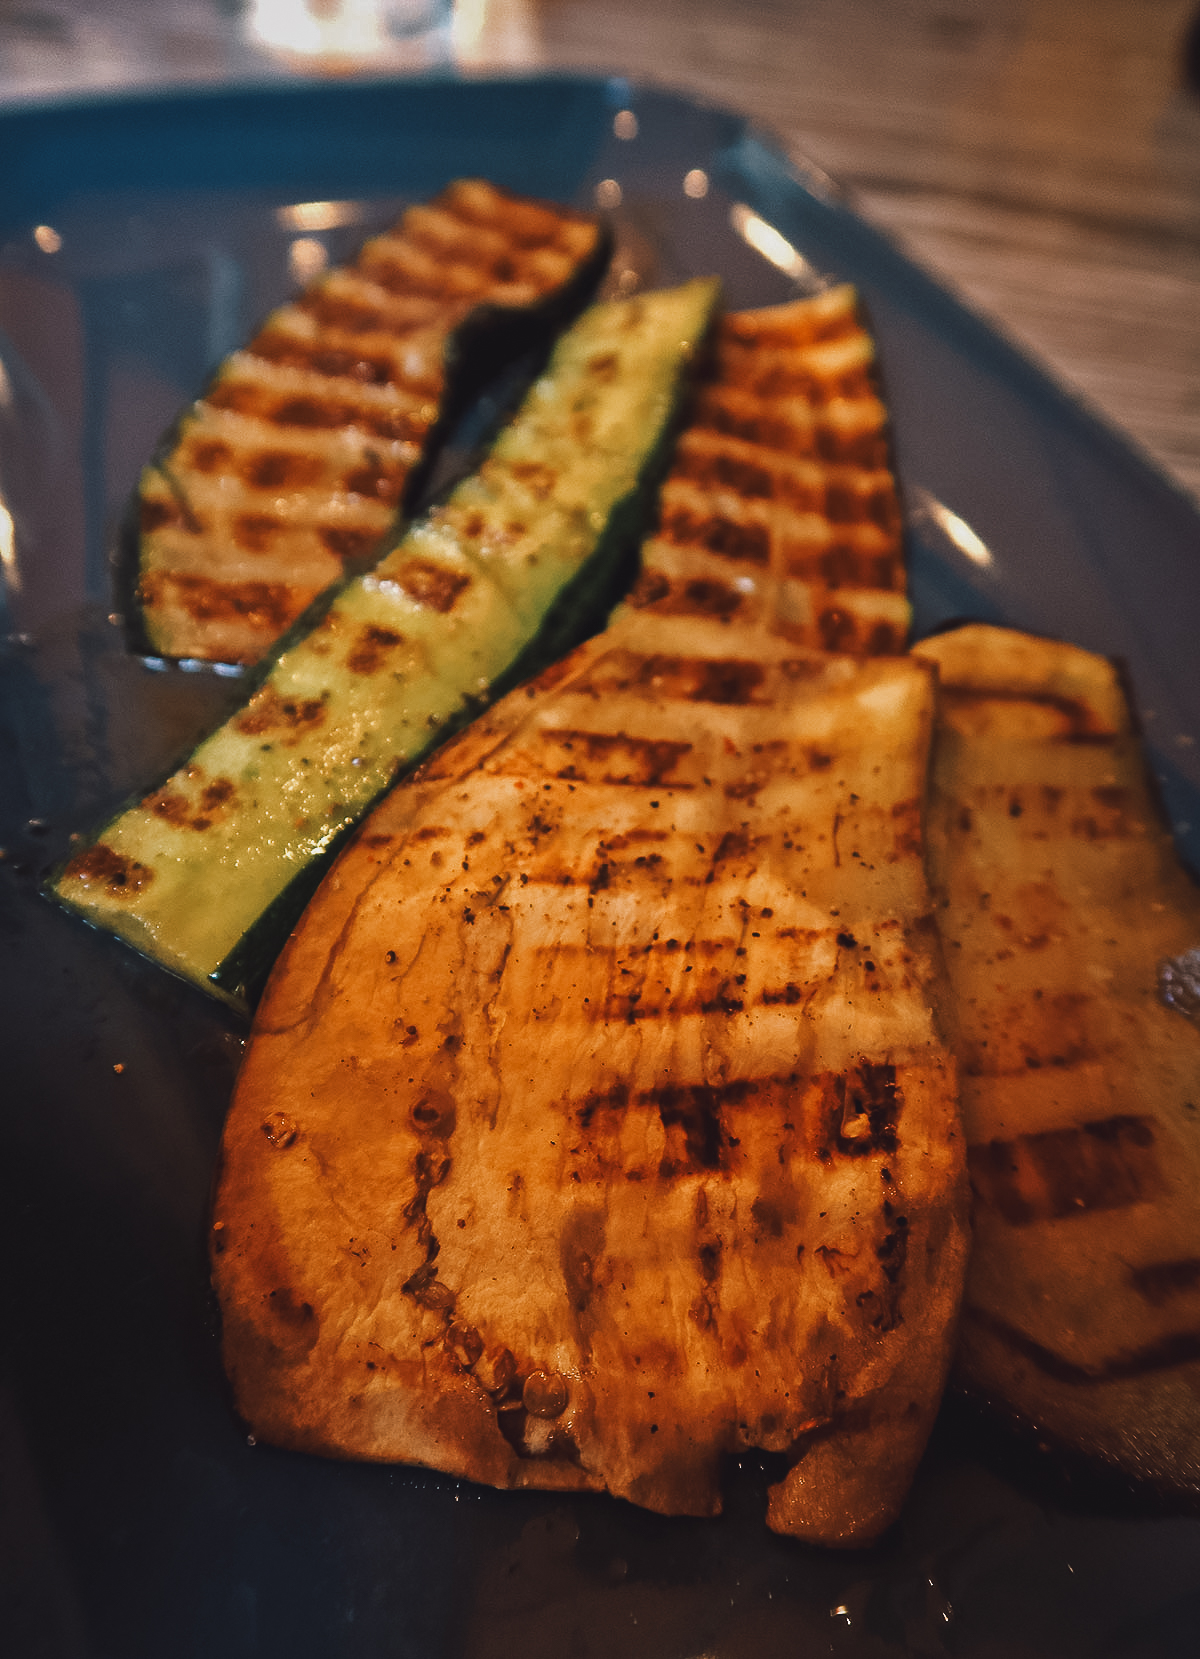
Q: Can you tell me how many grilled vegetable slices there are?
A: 5